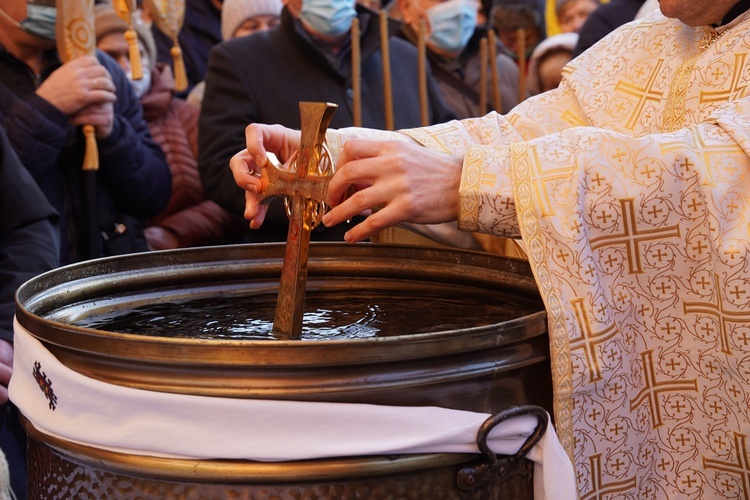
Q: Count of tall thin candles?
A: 6